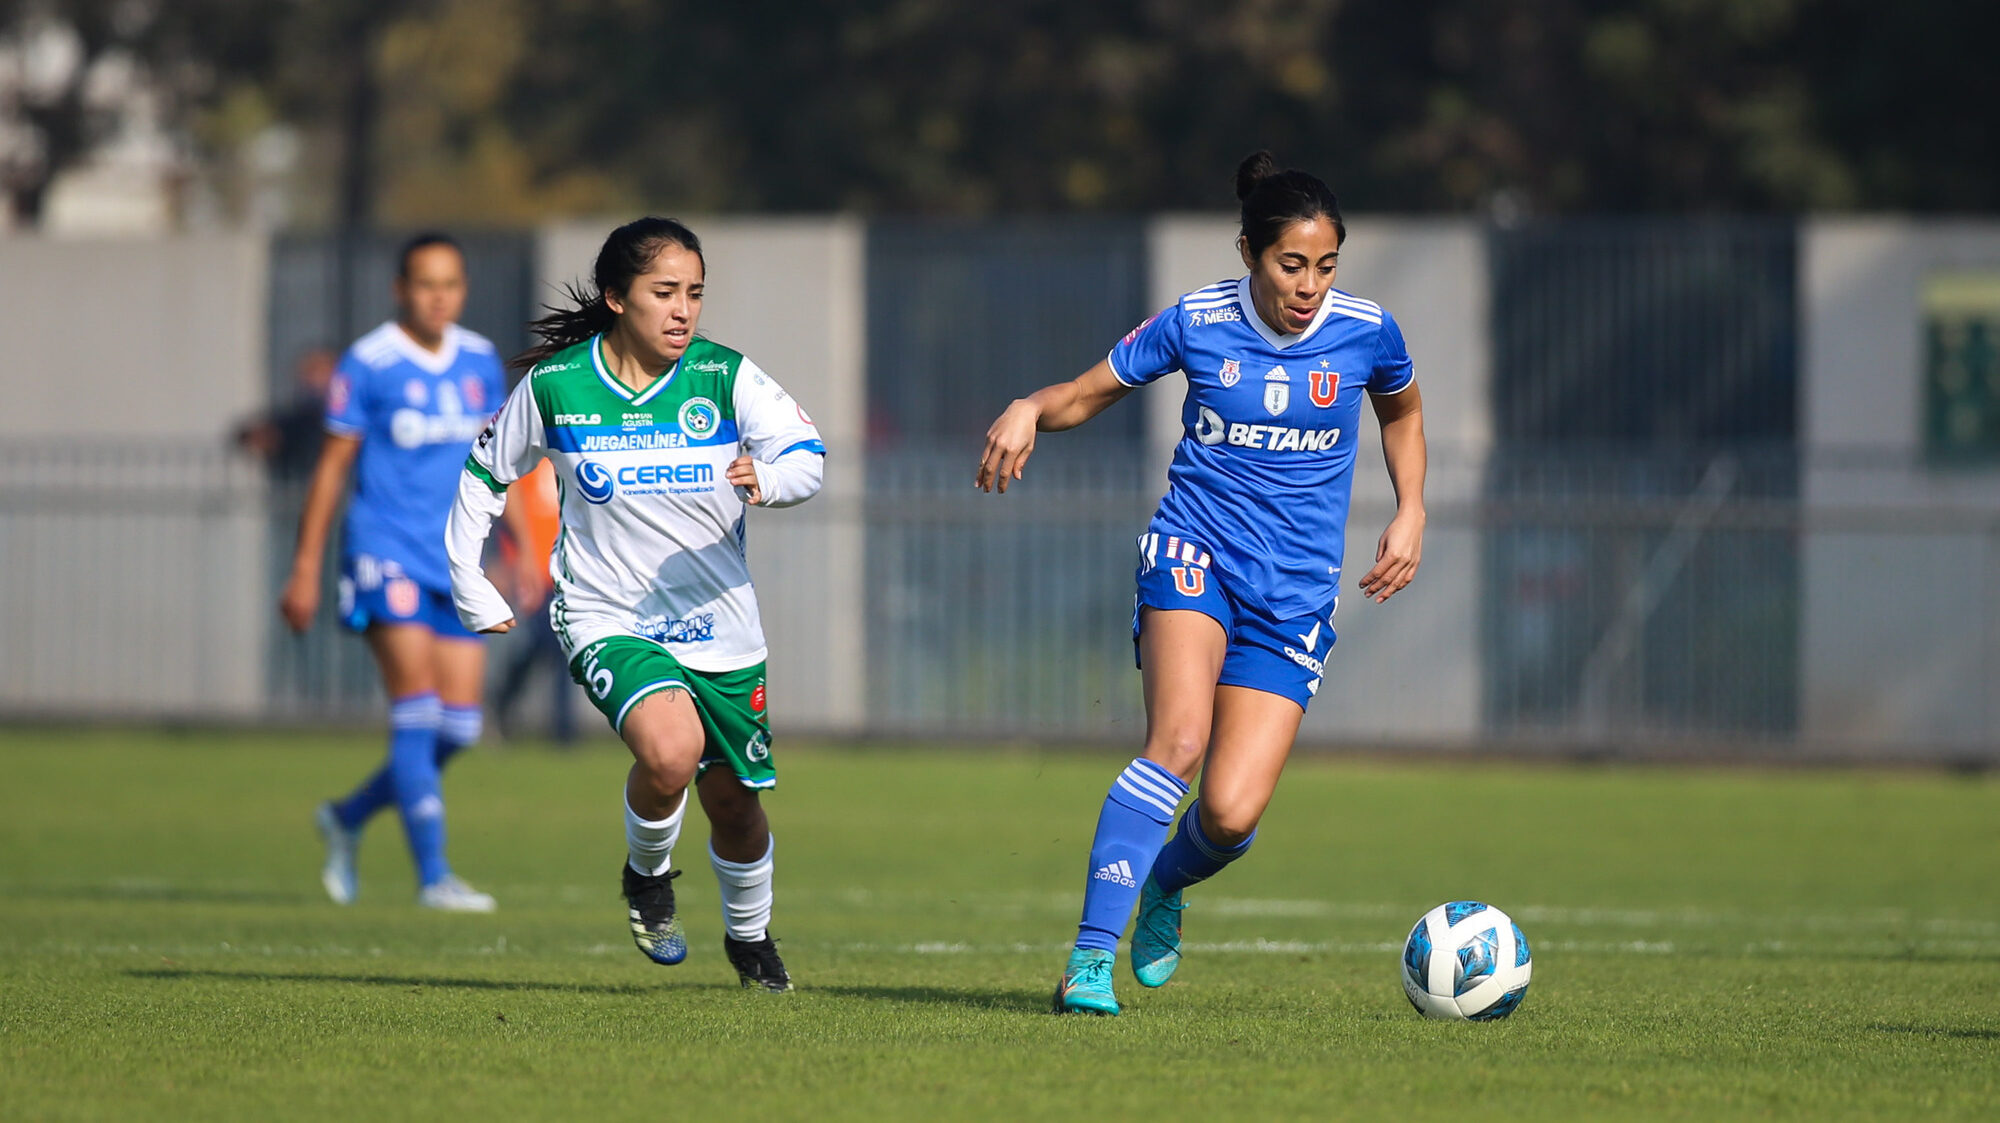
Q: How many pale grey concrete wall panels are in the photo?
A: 4